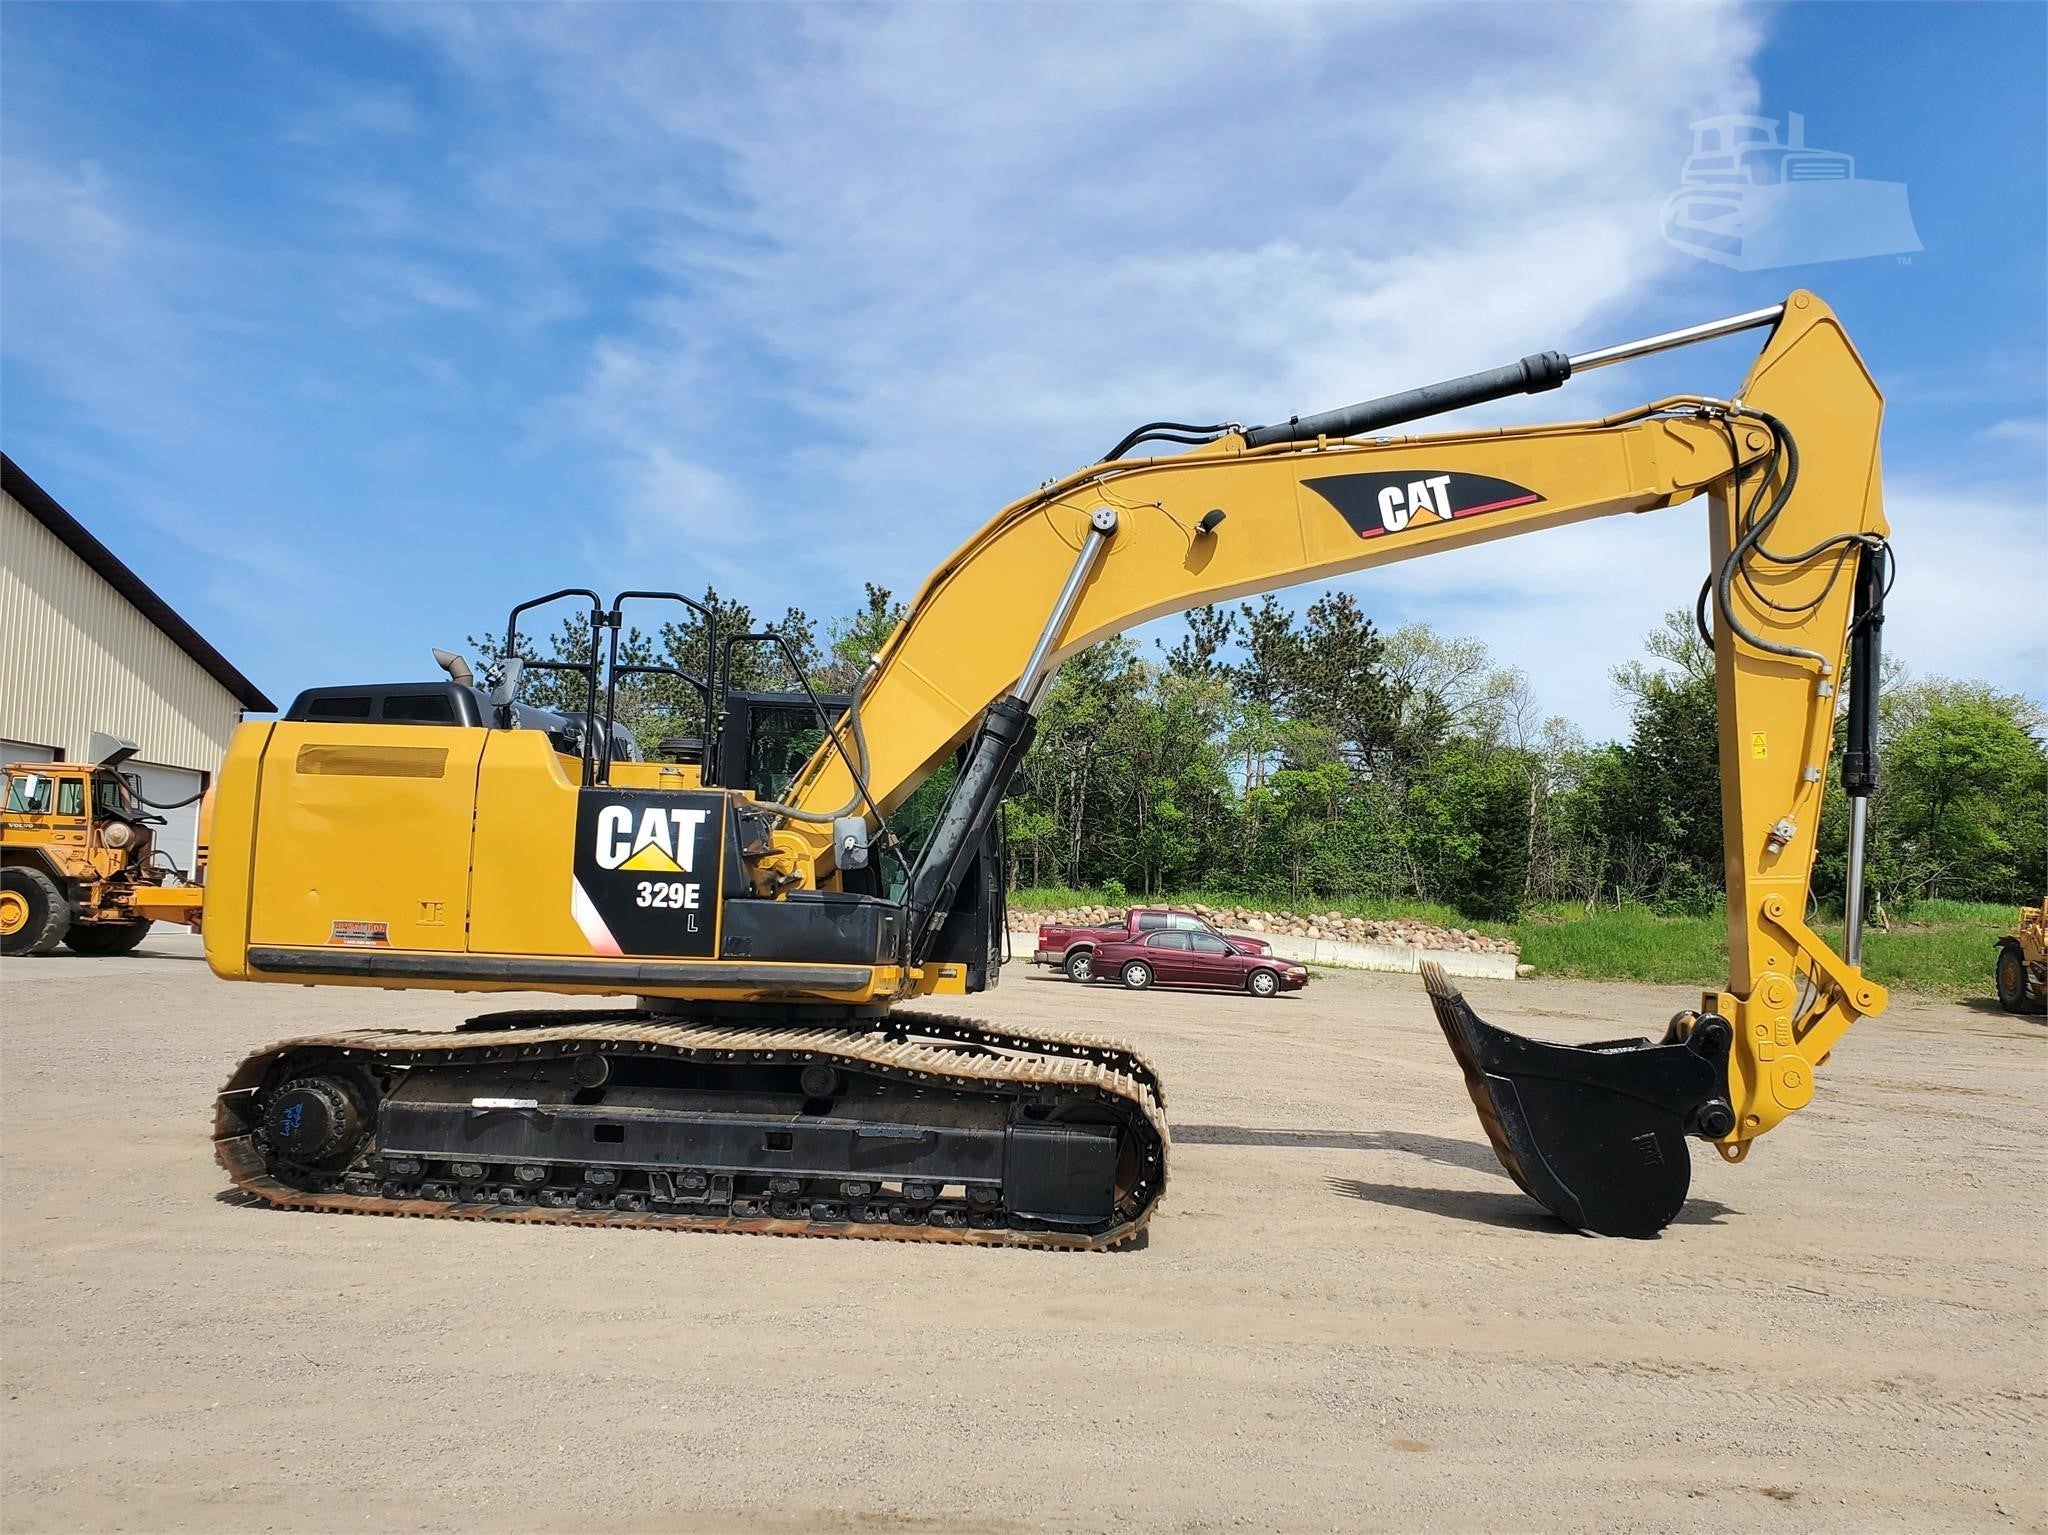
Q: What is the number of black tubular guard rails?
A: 3